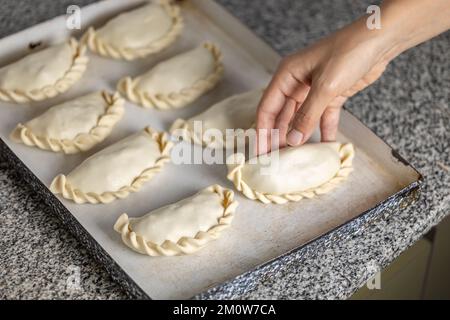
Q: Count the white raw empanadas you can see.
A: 8